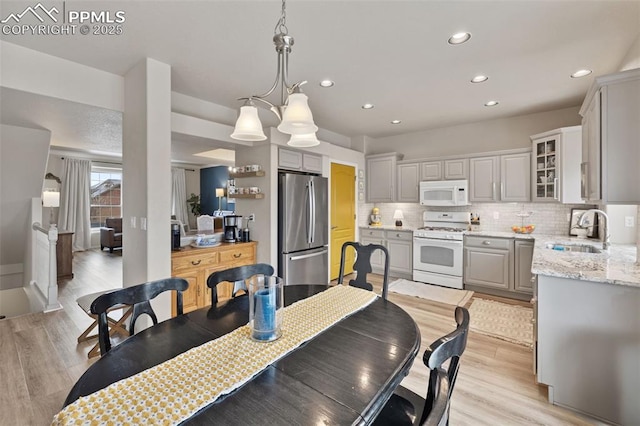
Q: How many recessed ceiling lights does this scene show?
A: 7